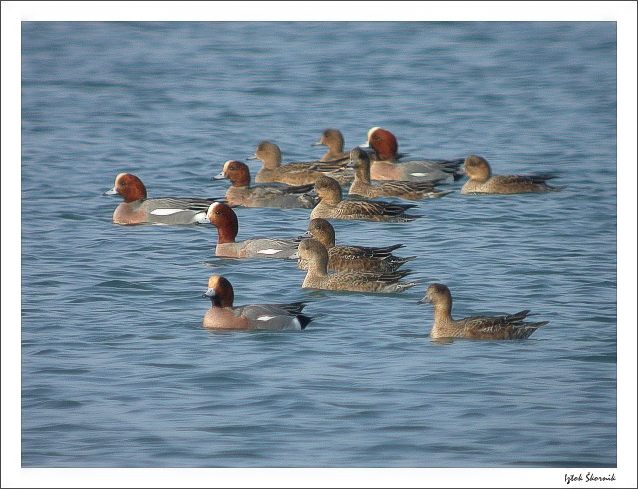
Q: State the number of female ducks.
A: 8